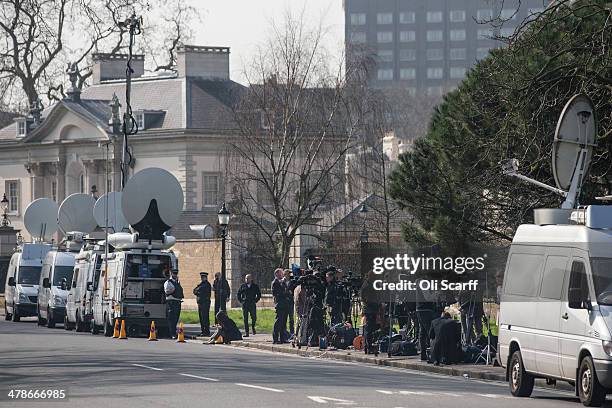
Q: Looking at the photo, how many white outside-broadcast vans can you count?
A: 5